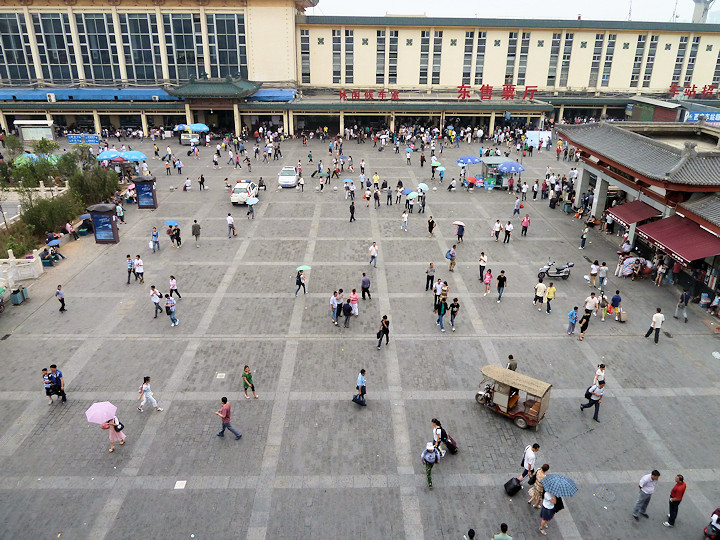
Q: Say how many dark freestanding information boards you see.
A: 2